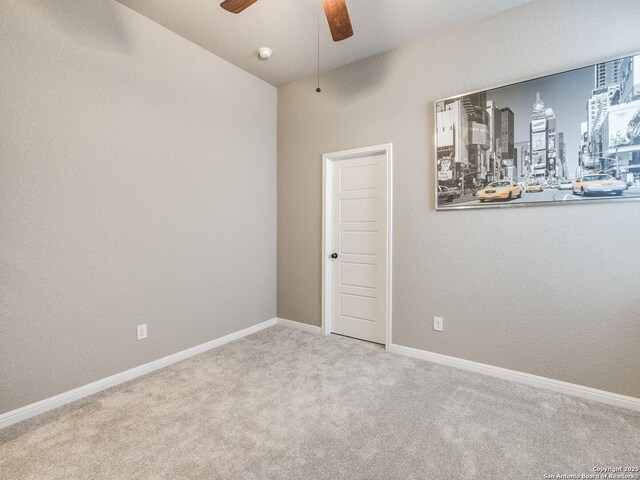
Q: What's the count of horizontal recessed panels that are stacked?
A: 5